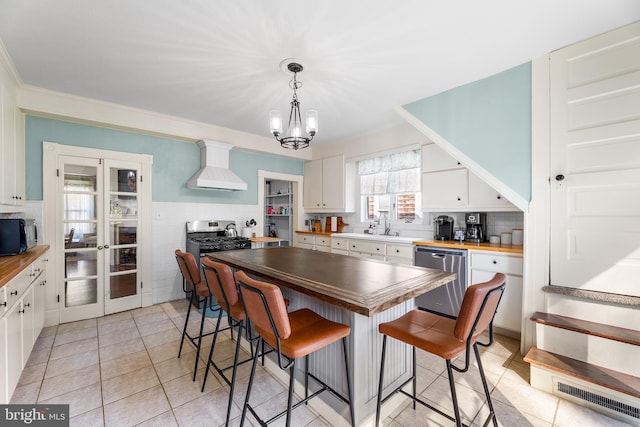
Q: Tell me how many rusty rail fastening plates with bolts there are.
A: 0